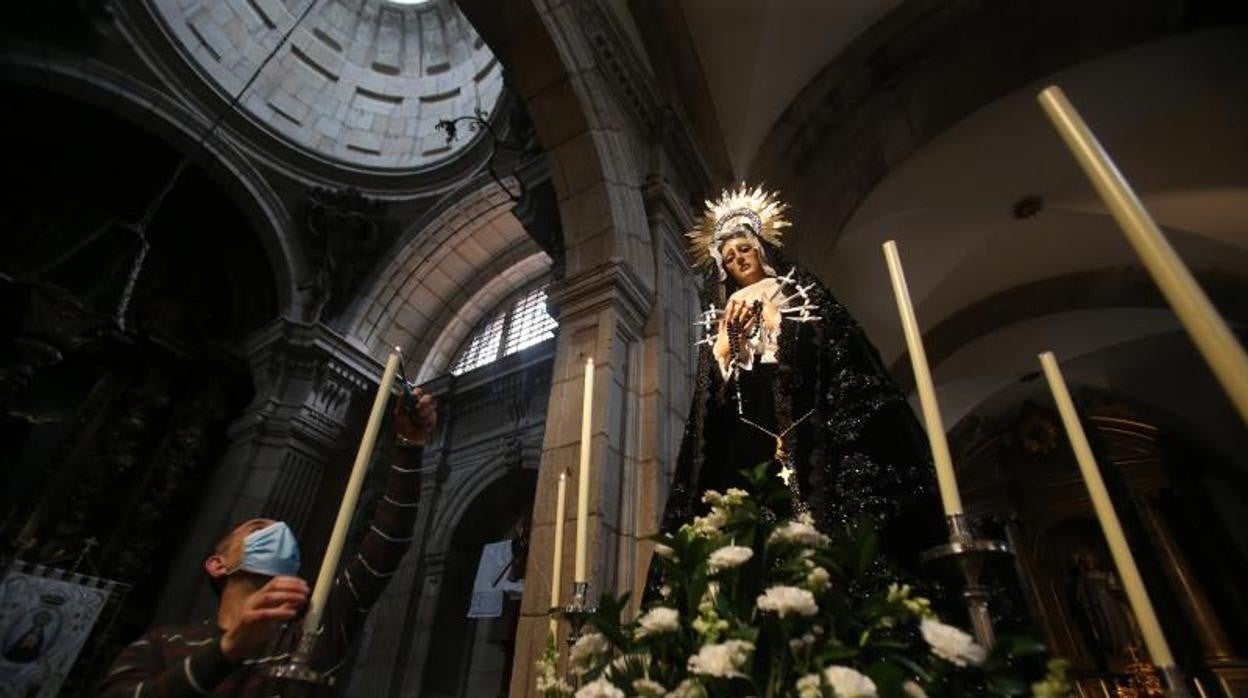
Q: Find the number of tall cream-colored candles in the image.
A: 6